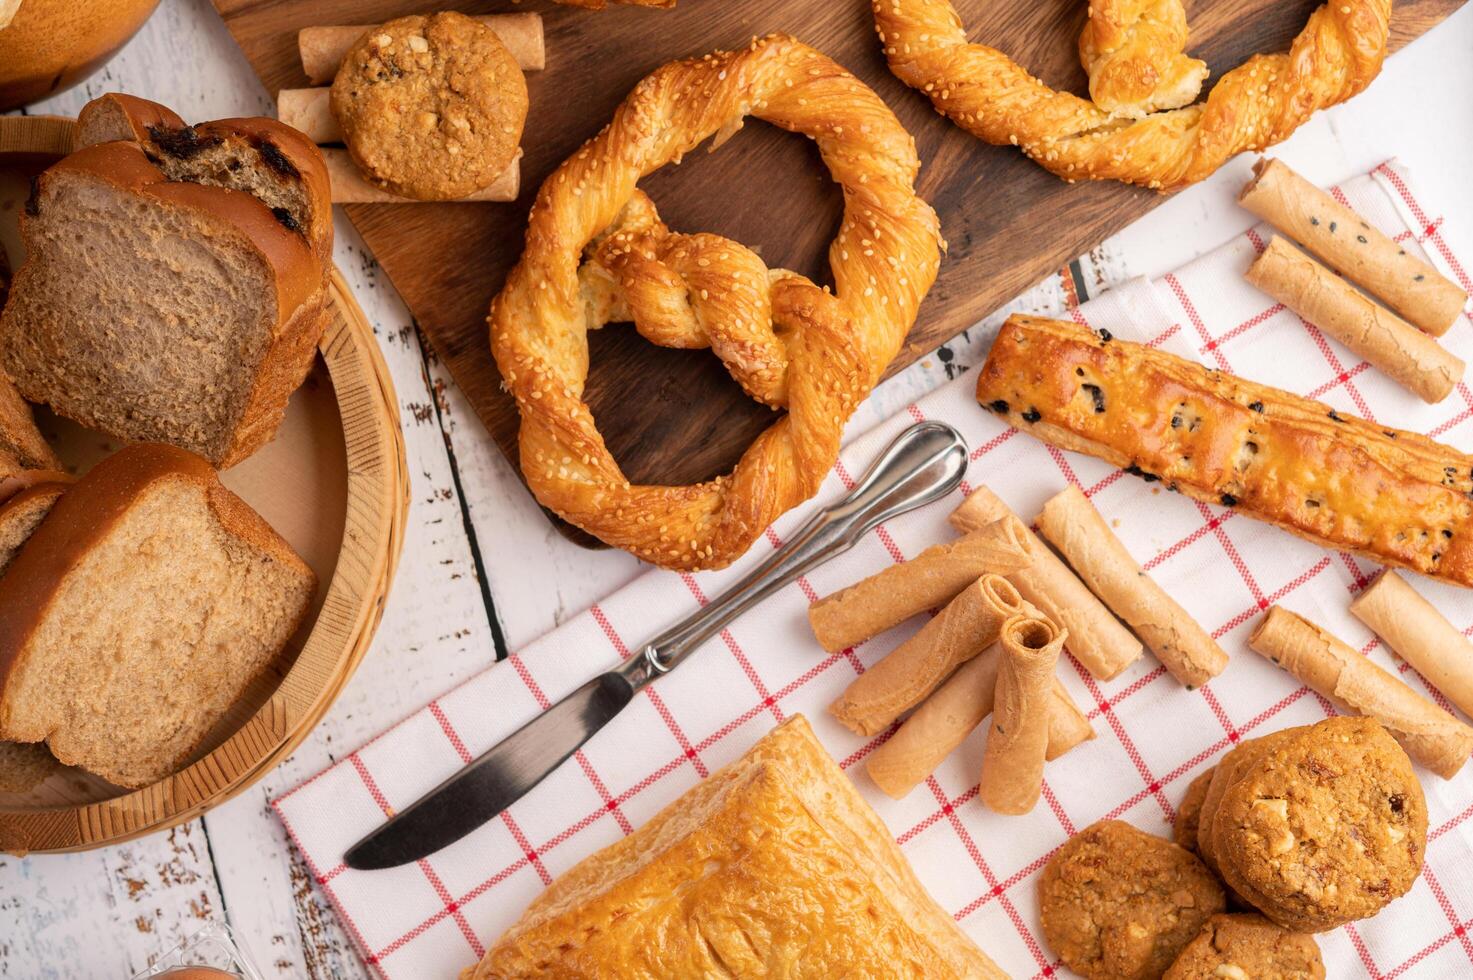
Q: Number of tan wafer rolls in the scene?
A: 14